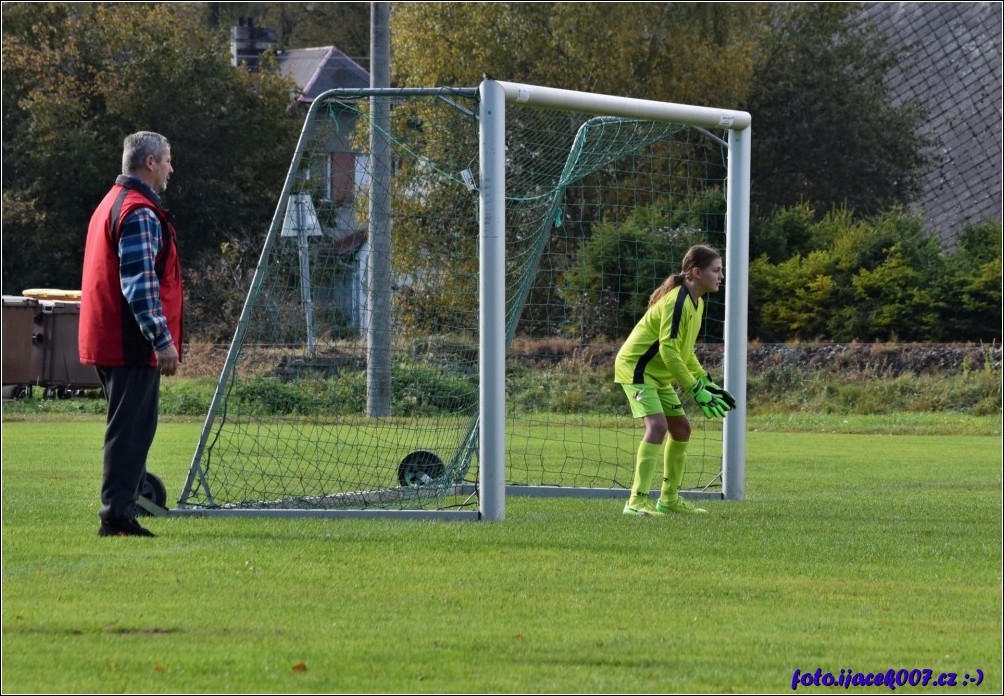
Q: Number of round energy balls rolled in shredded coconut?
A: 0